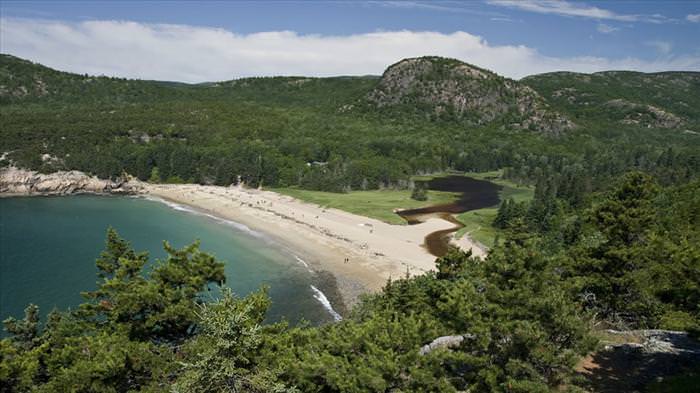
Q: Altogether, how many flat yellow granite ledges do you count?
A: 0